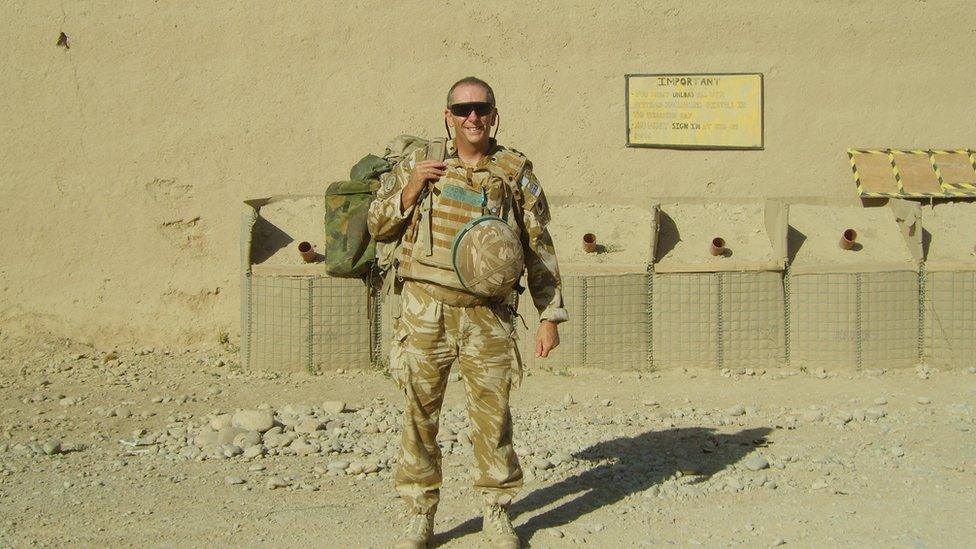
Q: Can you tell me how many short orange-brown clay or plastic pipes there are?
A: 4